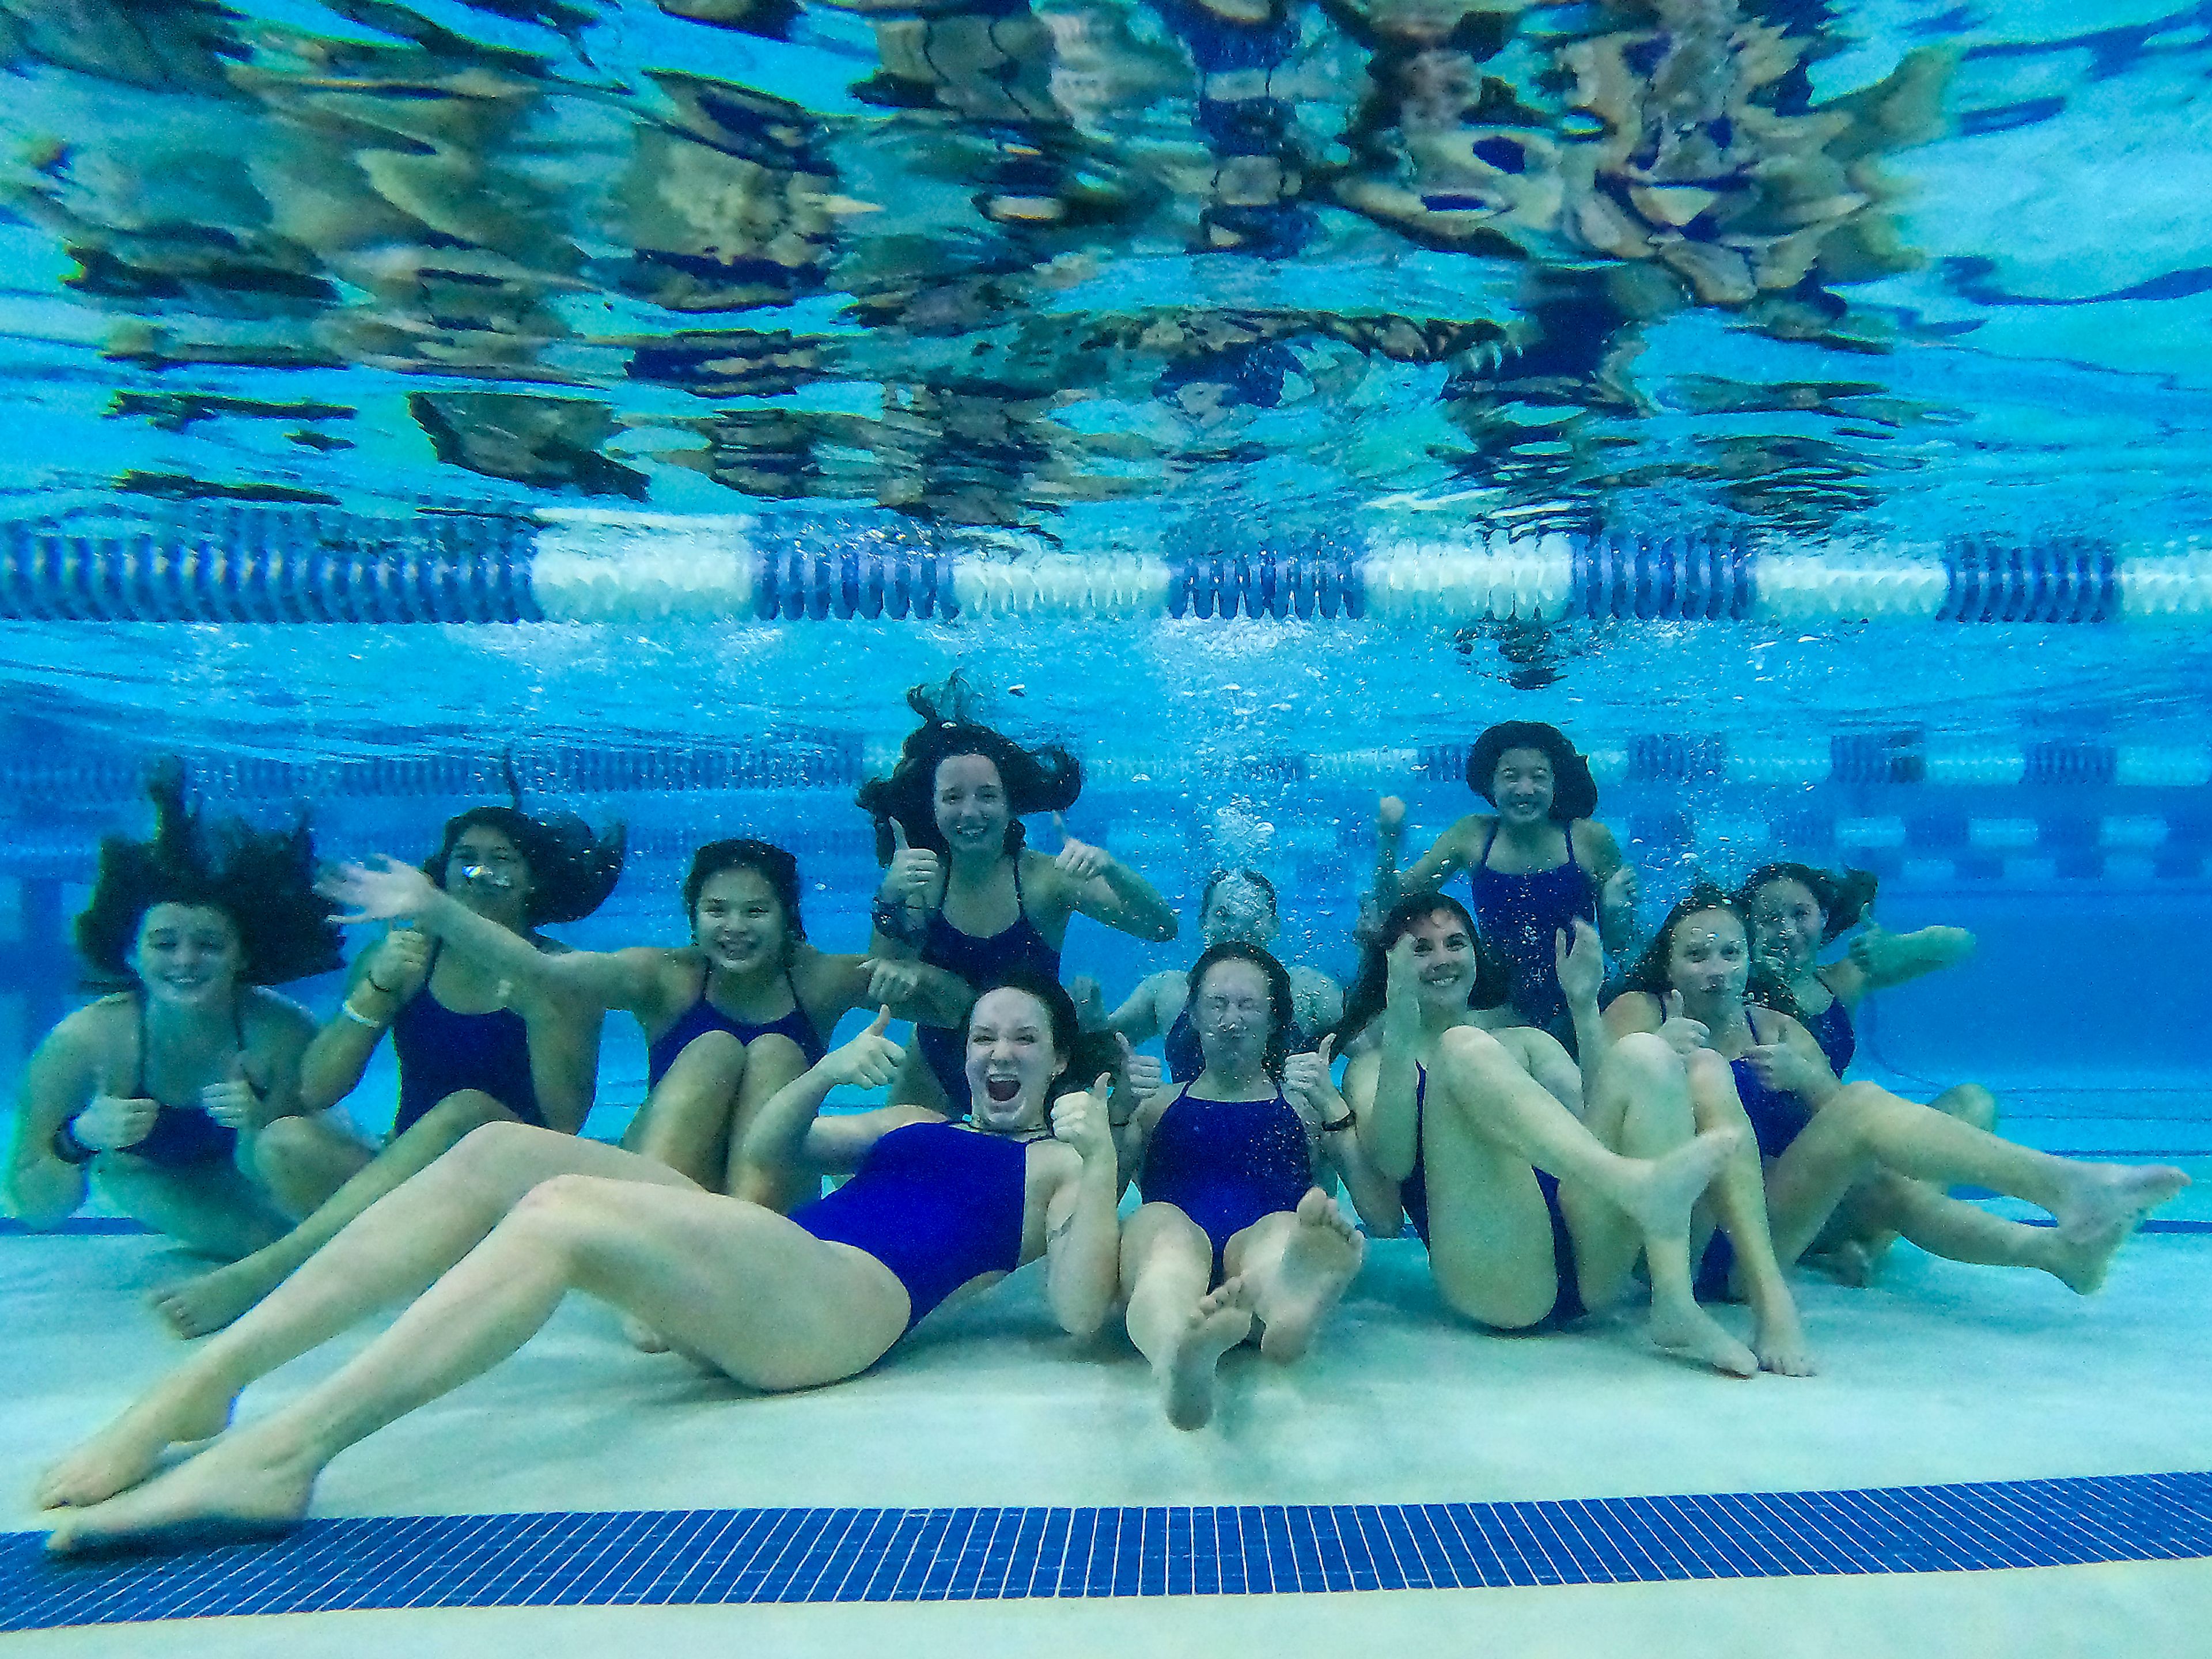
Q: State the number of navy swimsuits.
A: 11